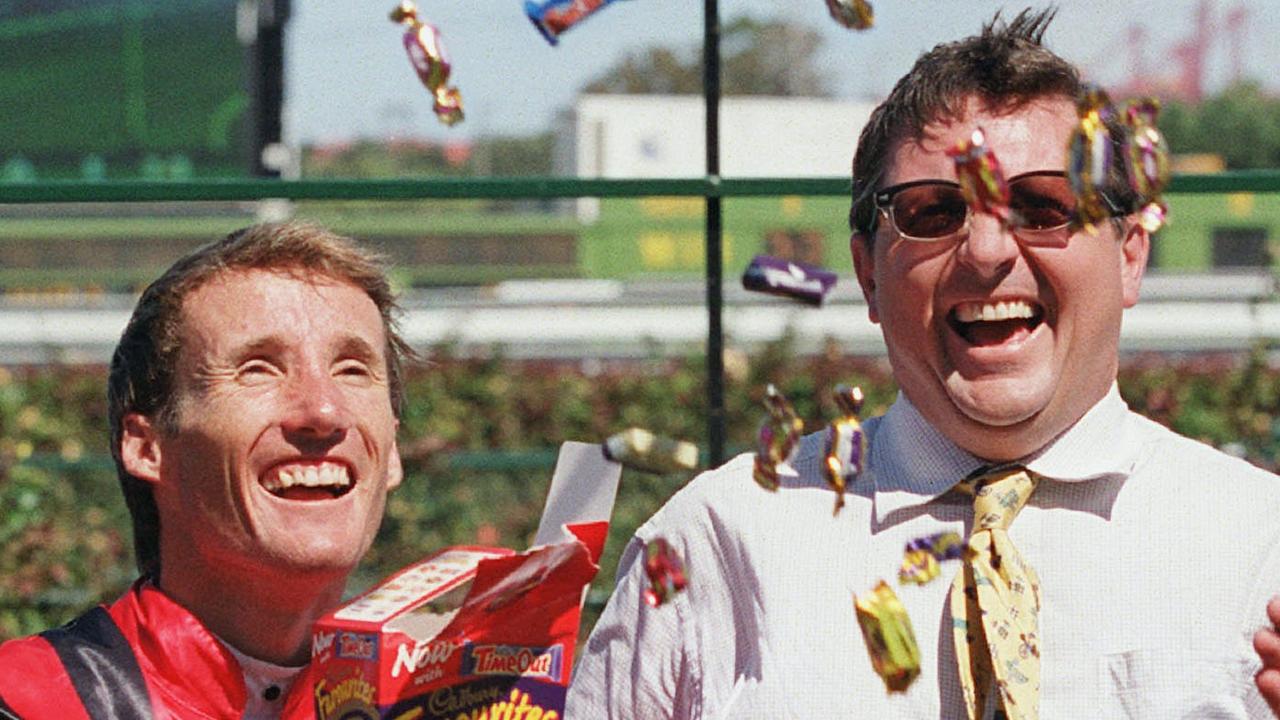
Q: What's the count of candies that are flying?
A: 13